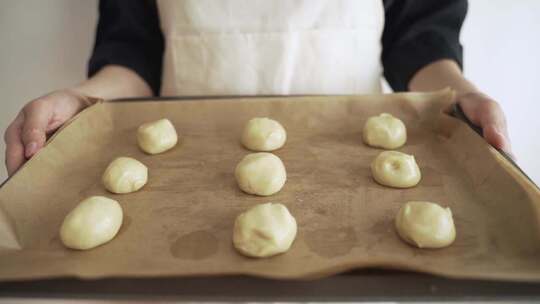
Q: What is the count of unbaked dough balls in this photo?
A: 9